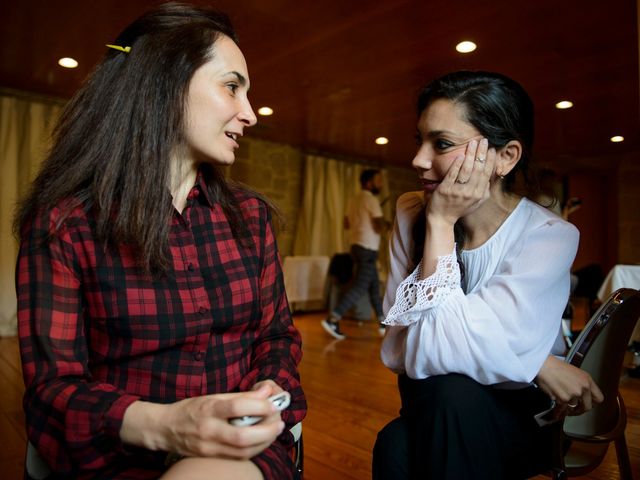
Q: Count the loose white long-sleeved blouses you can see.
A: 1